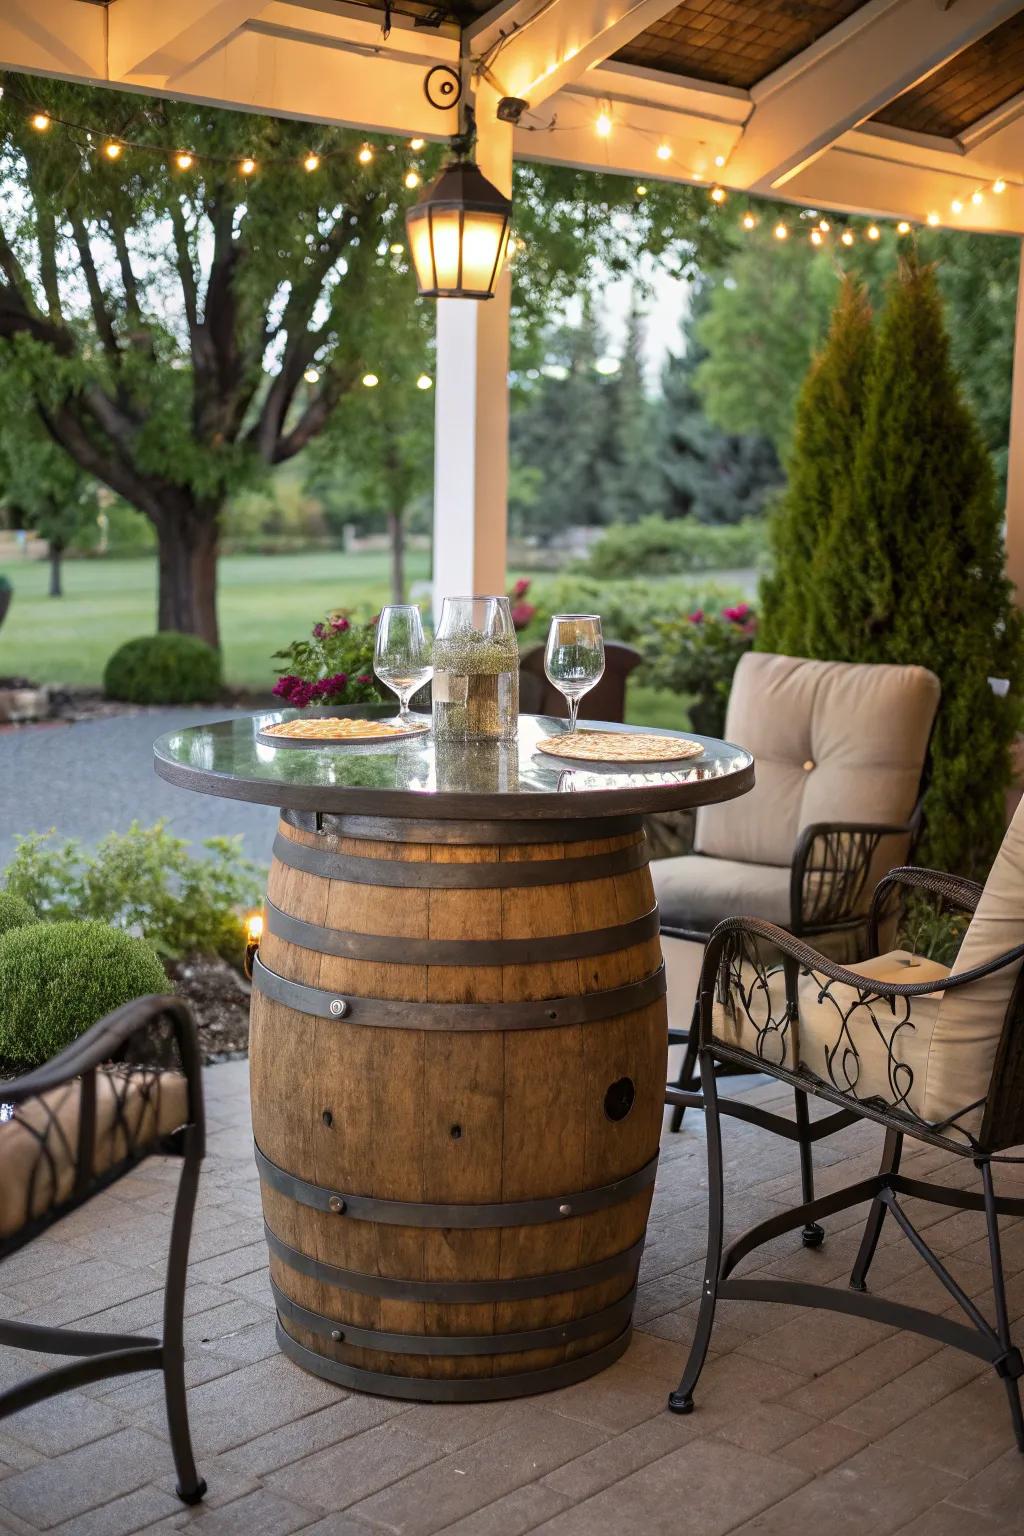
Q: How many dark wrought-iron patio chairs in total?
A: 3